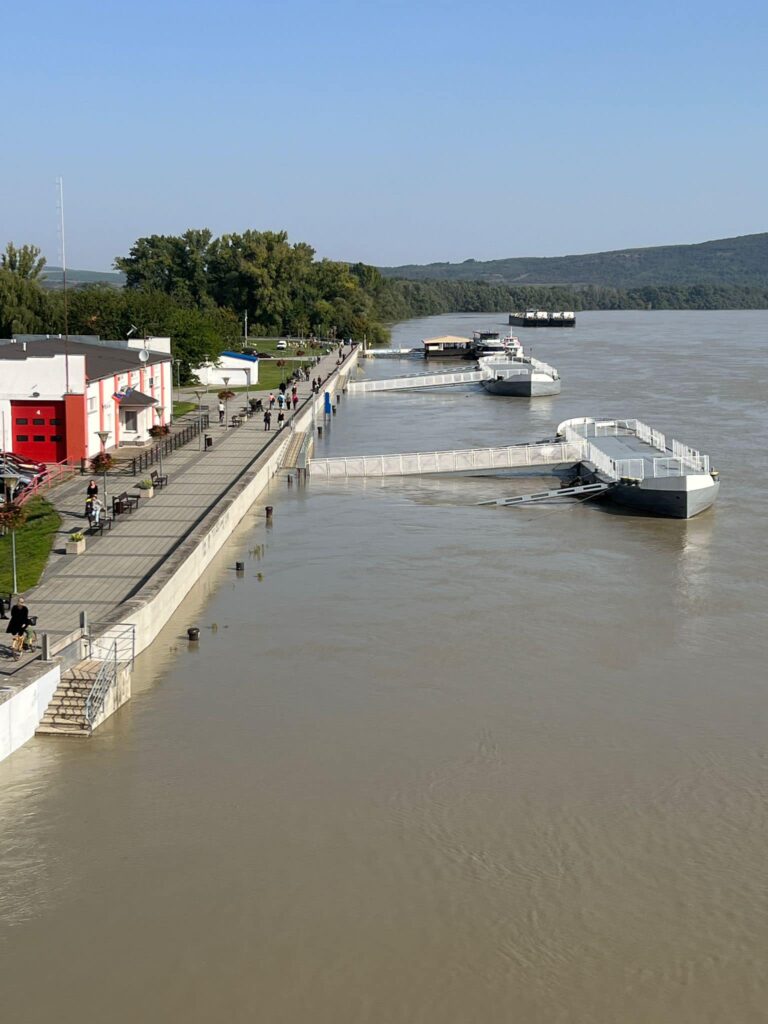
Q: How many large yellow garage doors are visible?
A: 0